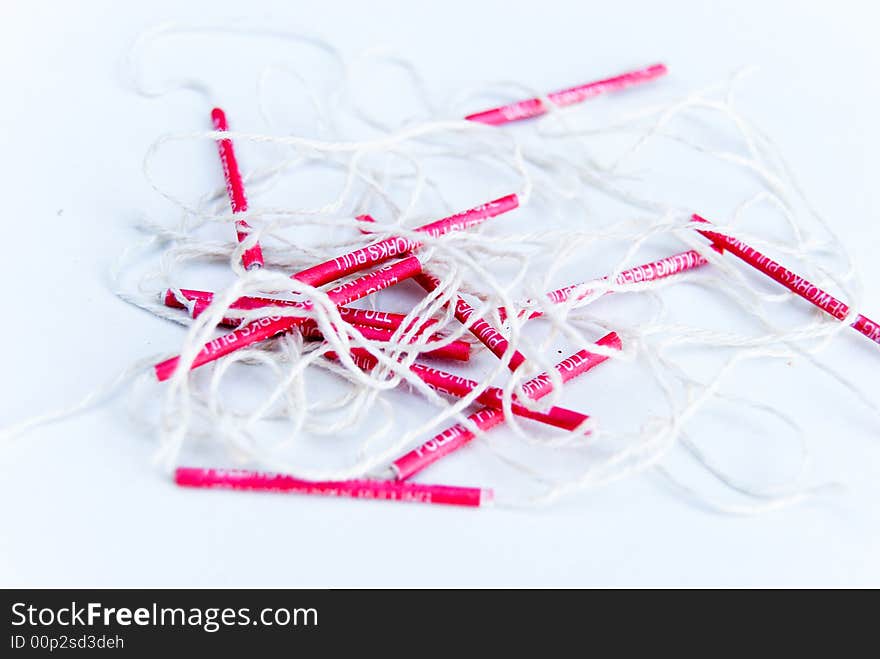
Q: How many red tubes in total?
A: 12